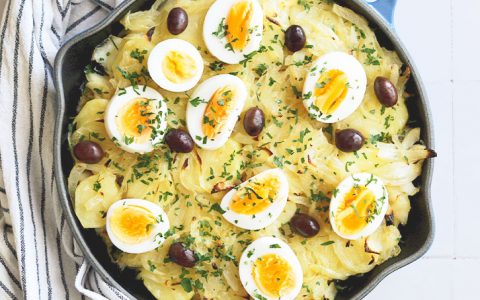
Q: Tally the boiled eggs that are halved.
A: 9